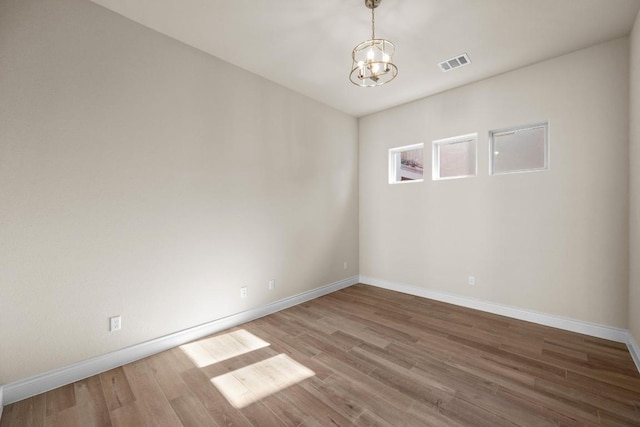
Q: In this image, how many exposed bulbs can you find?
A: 4